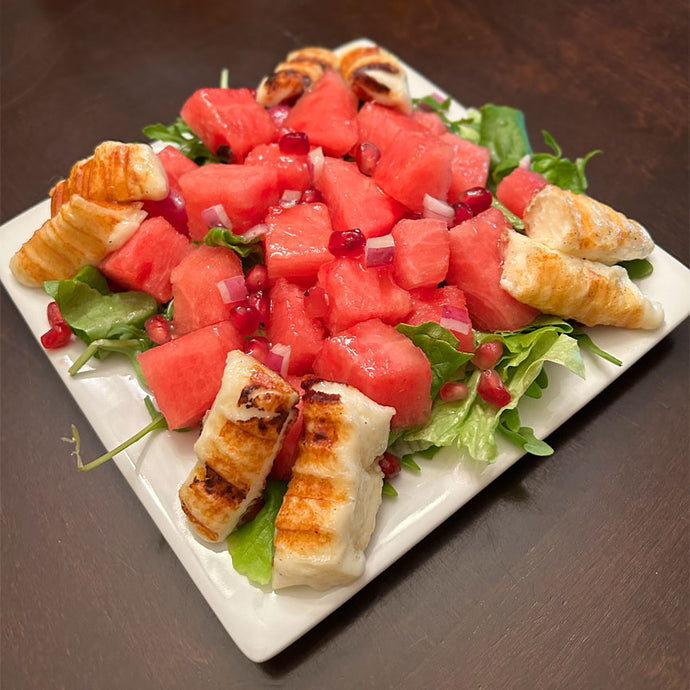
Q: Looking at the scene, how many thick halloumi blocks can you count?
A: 8